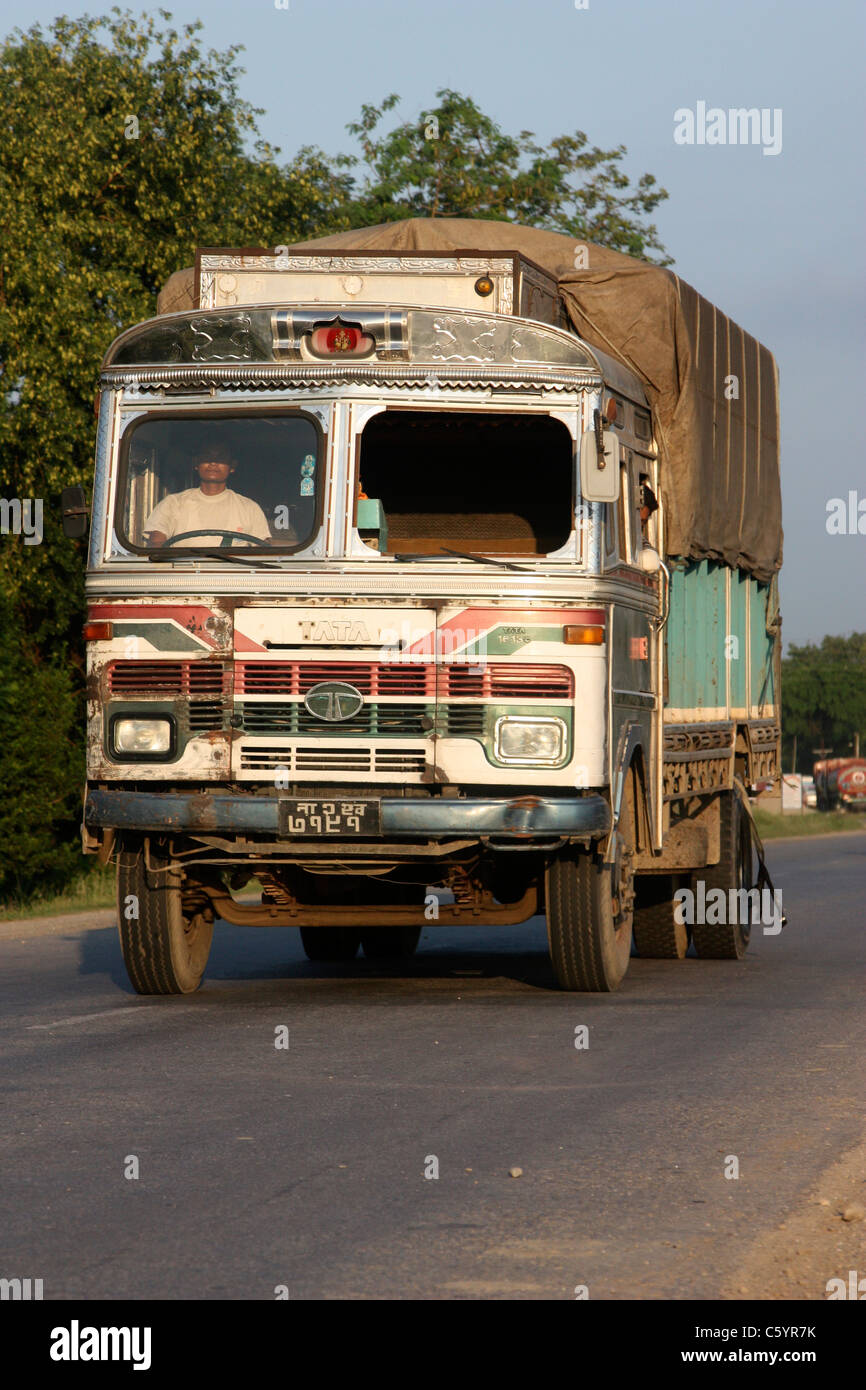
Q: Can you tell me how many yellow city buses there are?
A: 0